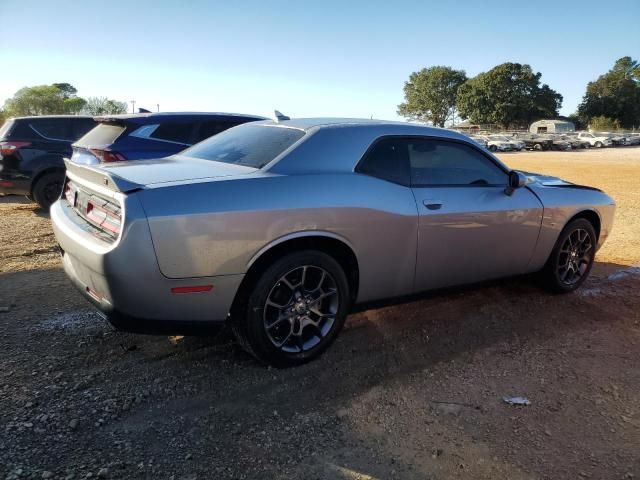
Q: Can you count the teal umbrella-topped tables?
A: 0